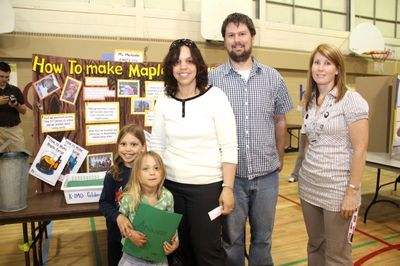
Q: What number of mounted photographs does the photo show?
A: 5